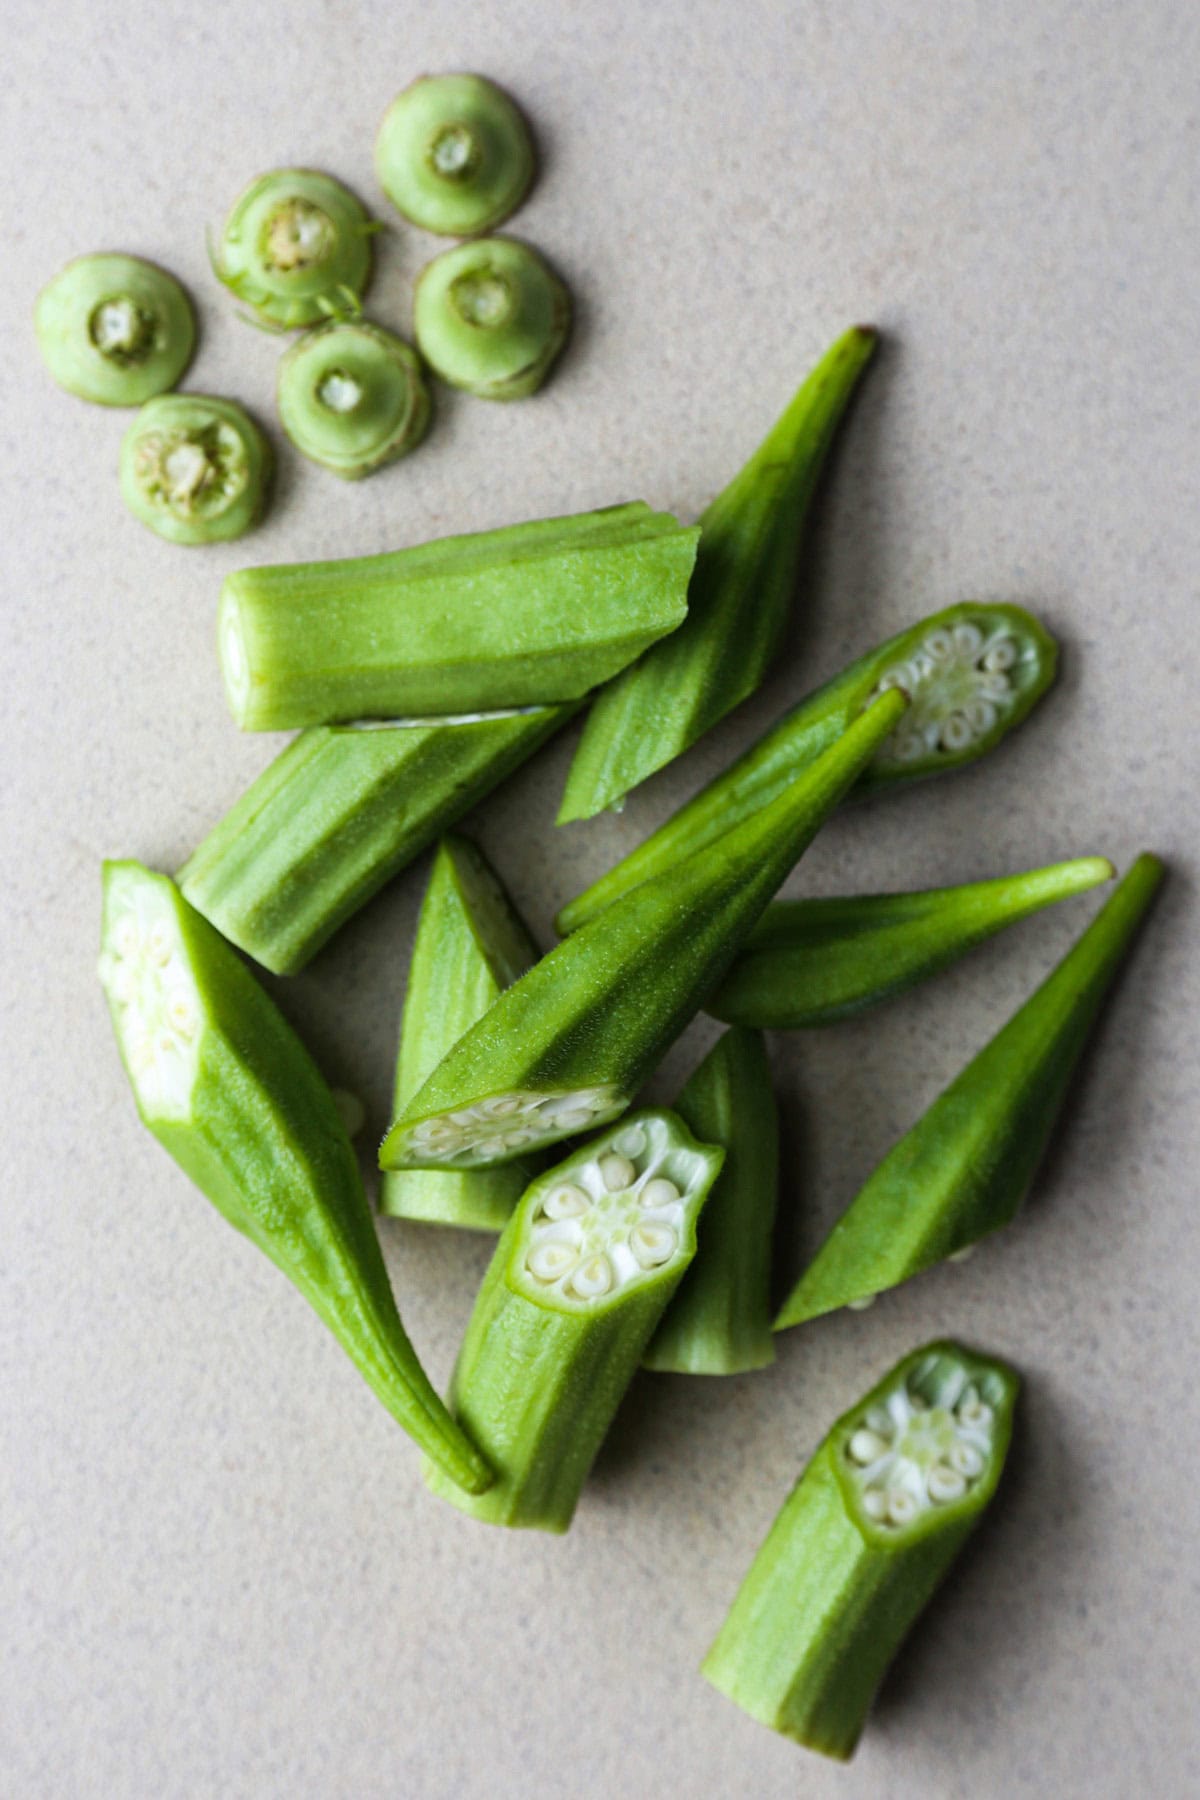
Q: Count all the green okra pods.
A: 12